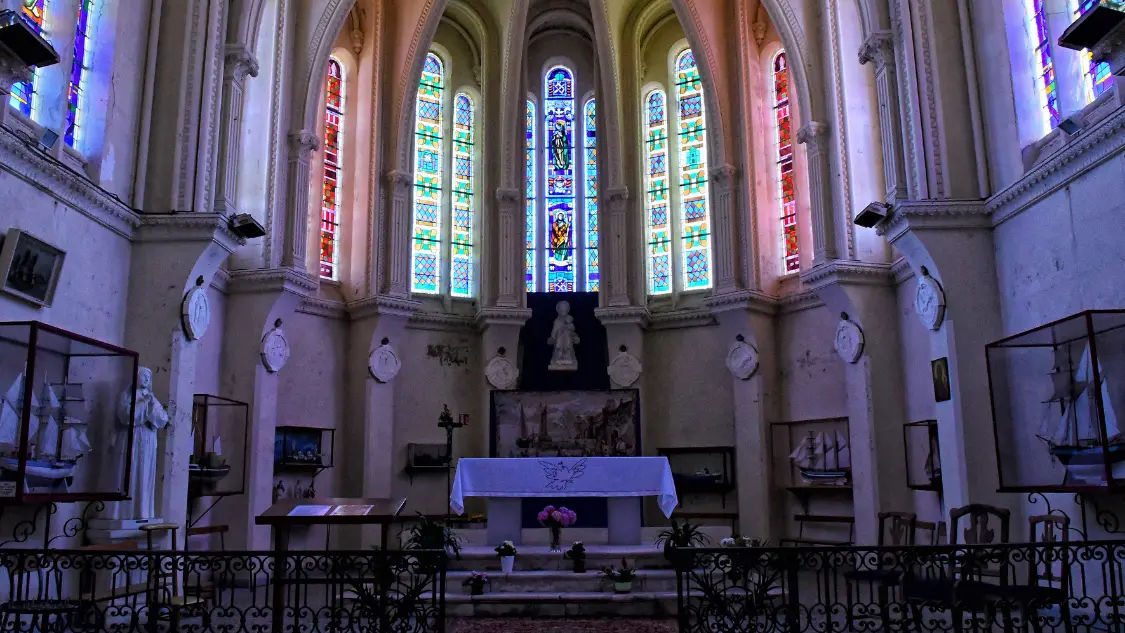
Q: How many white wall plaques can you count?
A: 8